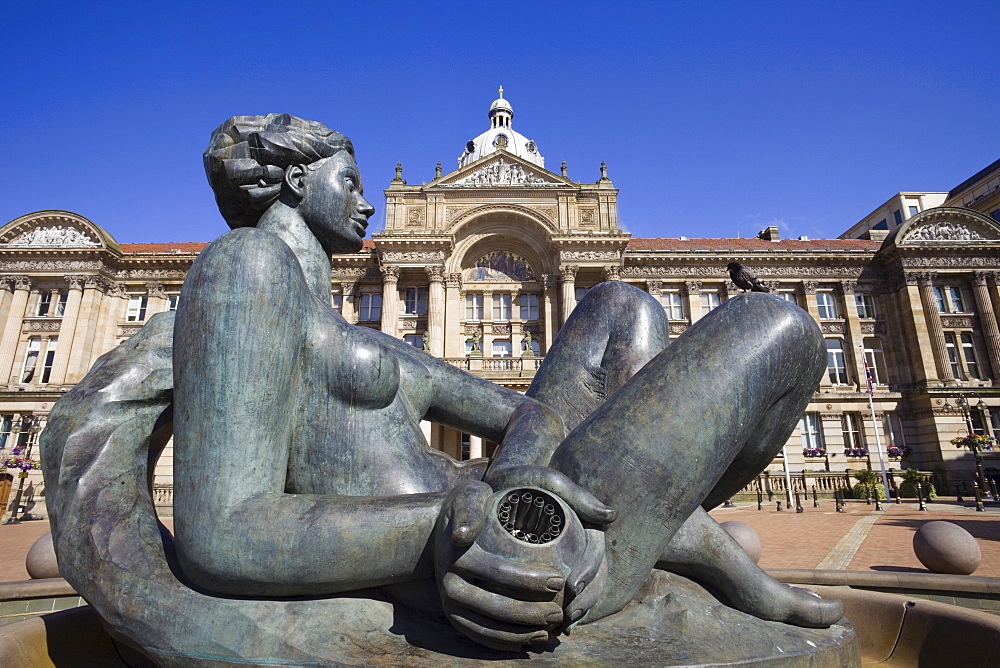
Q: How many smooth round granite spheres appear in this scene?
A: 3